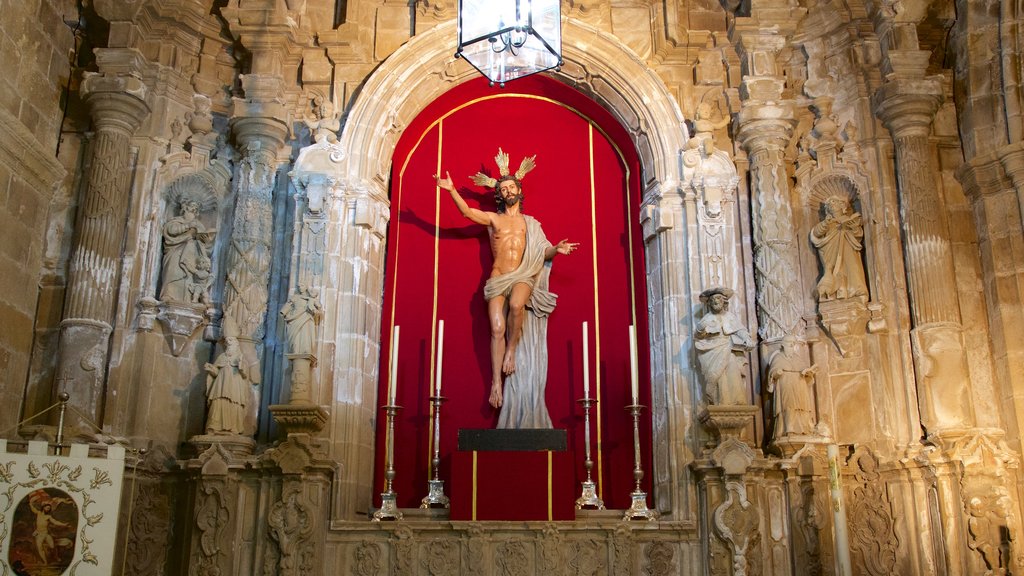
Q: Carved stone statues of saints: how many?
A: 6